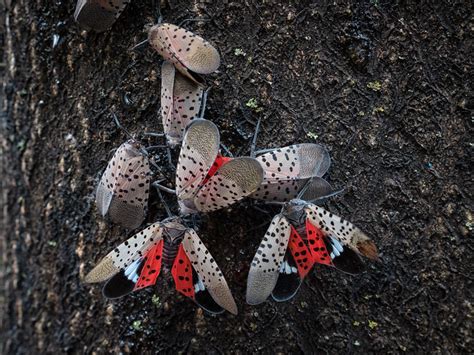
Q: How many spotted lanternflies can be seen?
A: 8